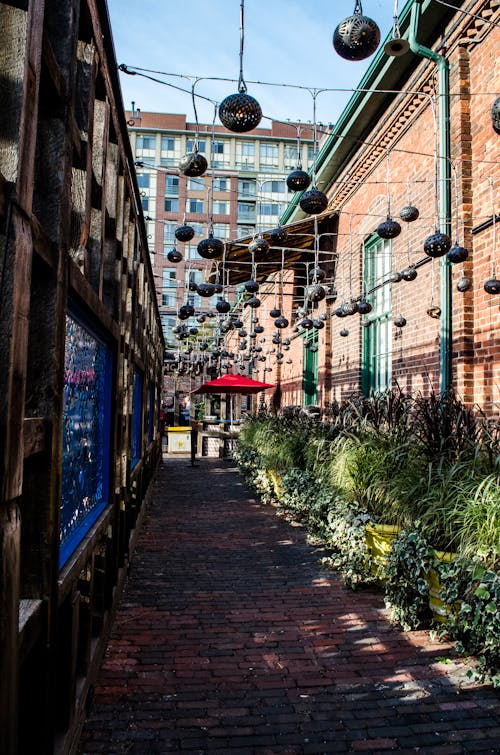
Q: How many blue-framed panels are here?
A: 3